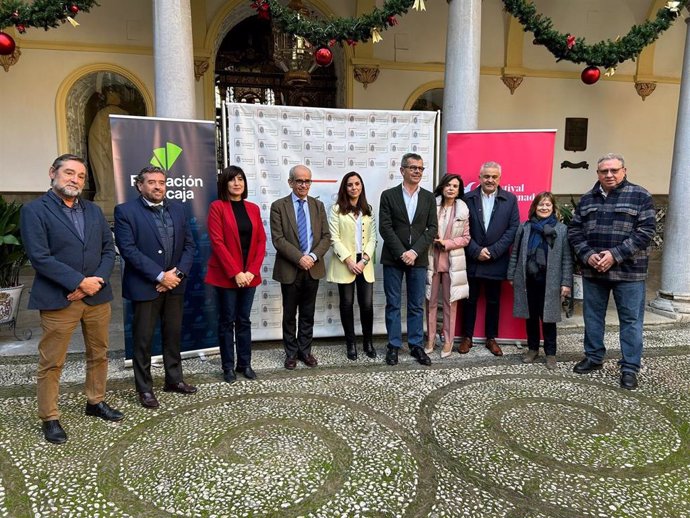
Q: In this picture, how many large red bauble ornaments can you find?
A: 3